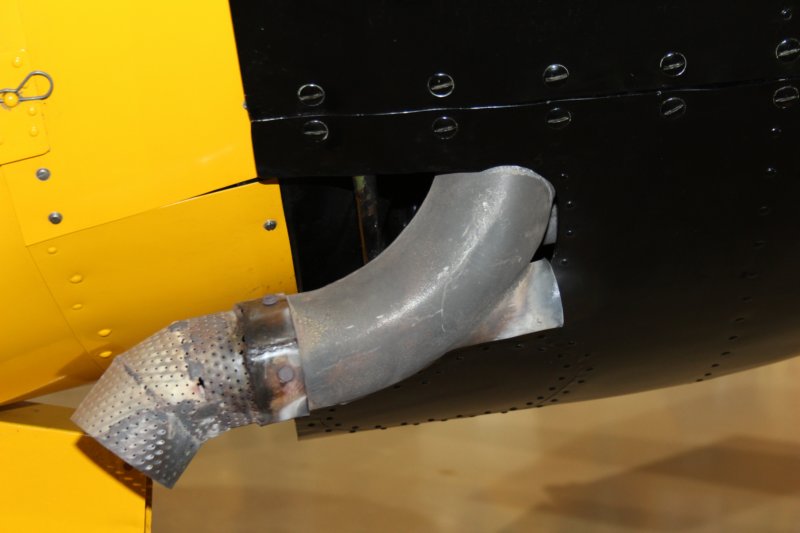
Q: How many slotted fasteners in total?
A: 10